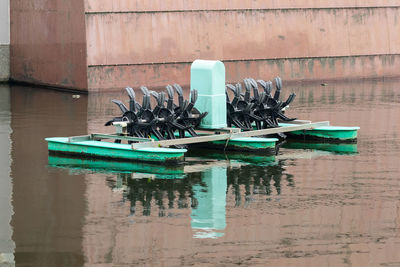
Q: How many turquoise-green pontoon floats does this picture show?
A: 3